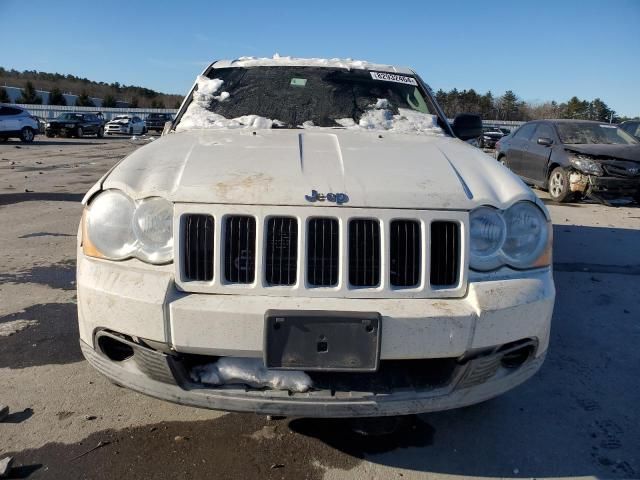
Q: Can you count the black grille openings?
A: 7